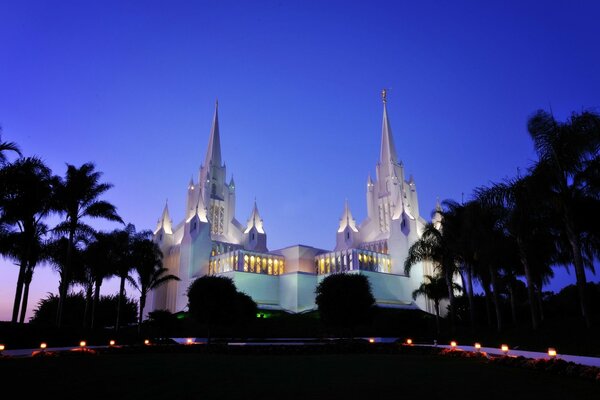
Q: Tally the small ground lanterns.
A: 12